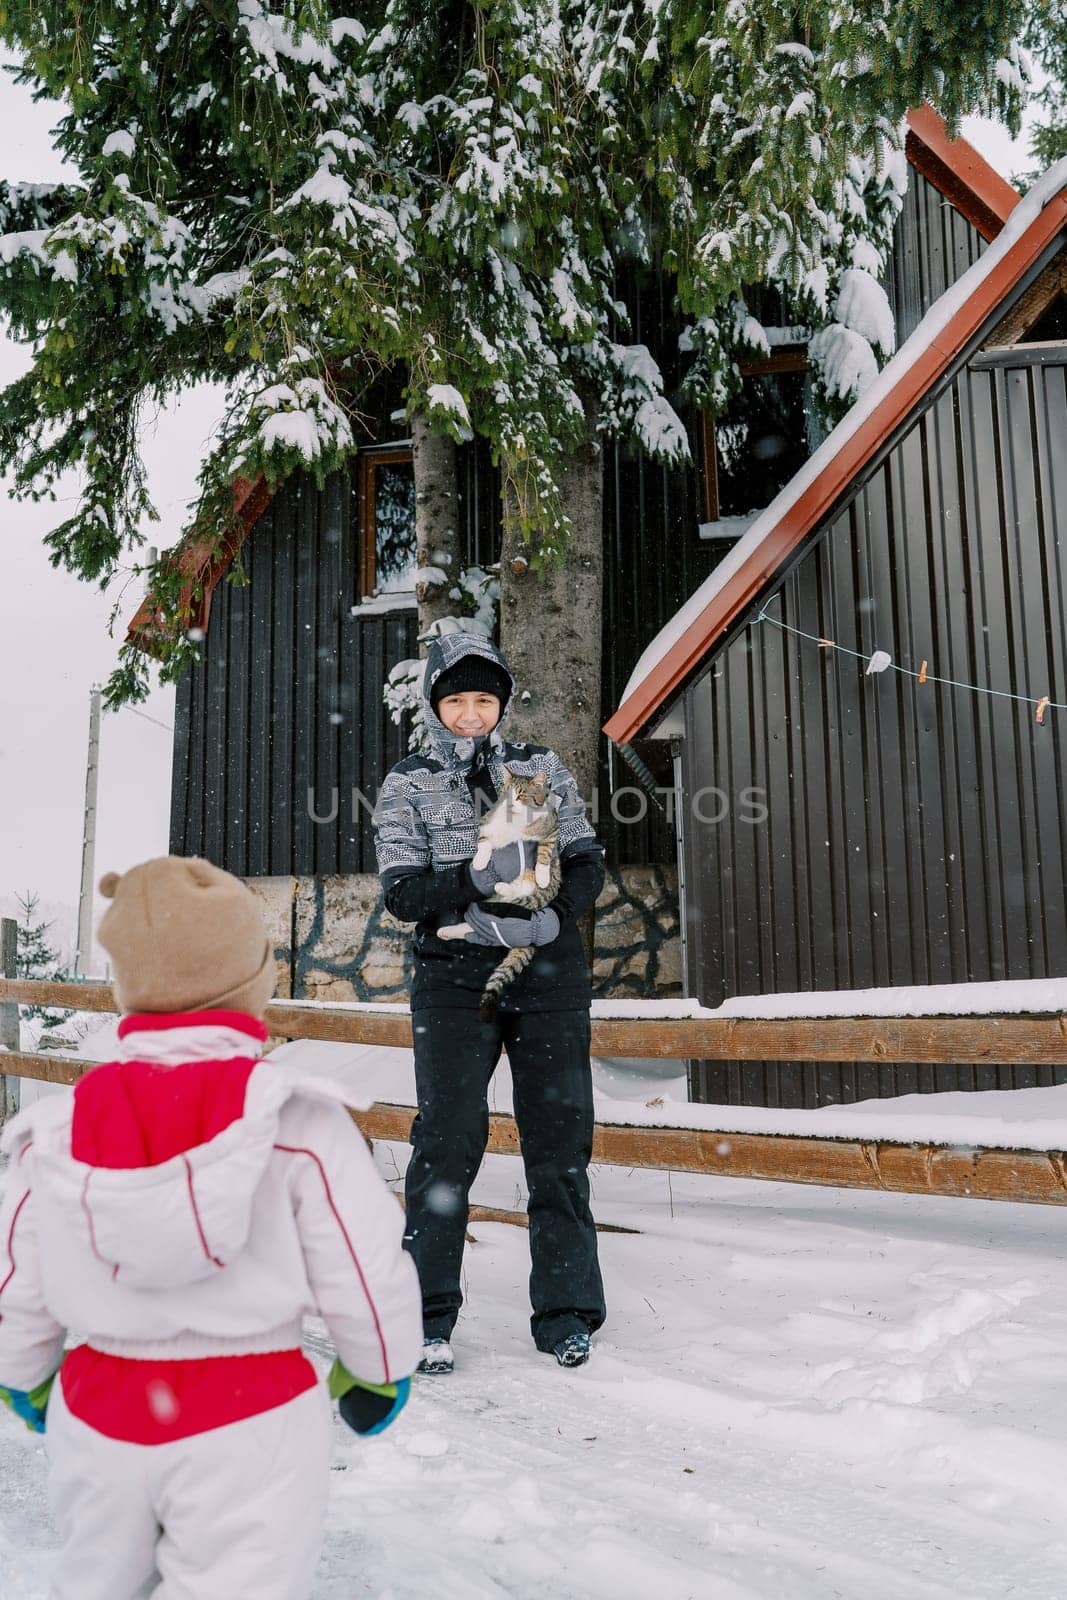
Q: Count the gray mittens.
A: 2